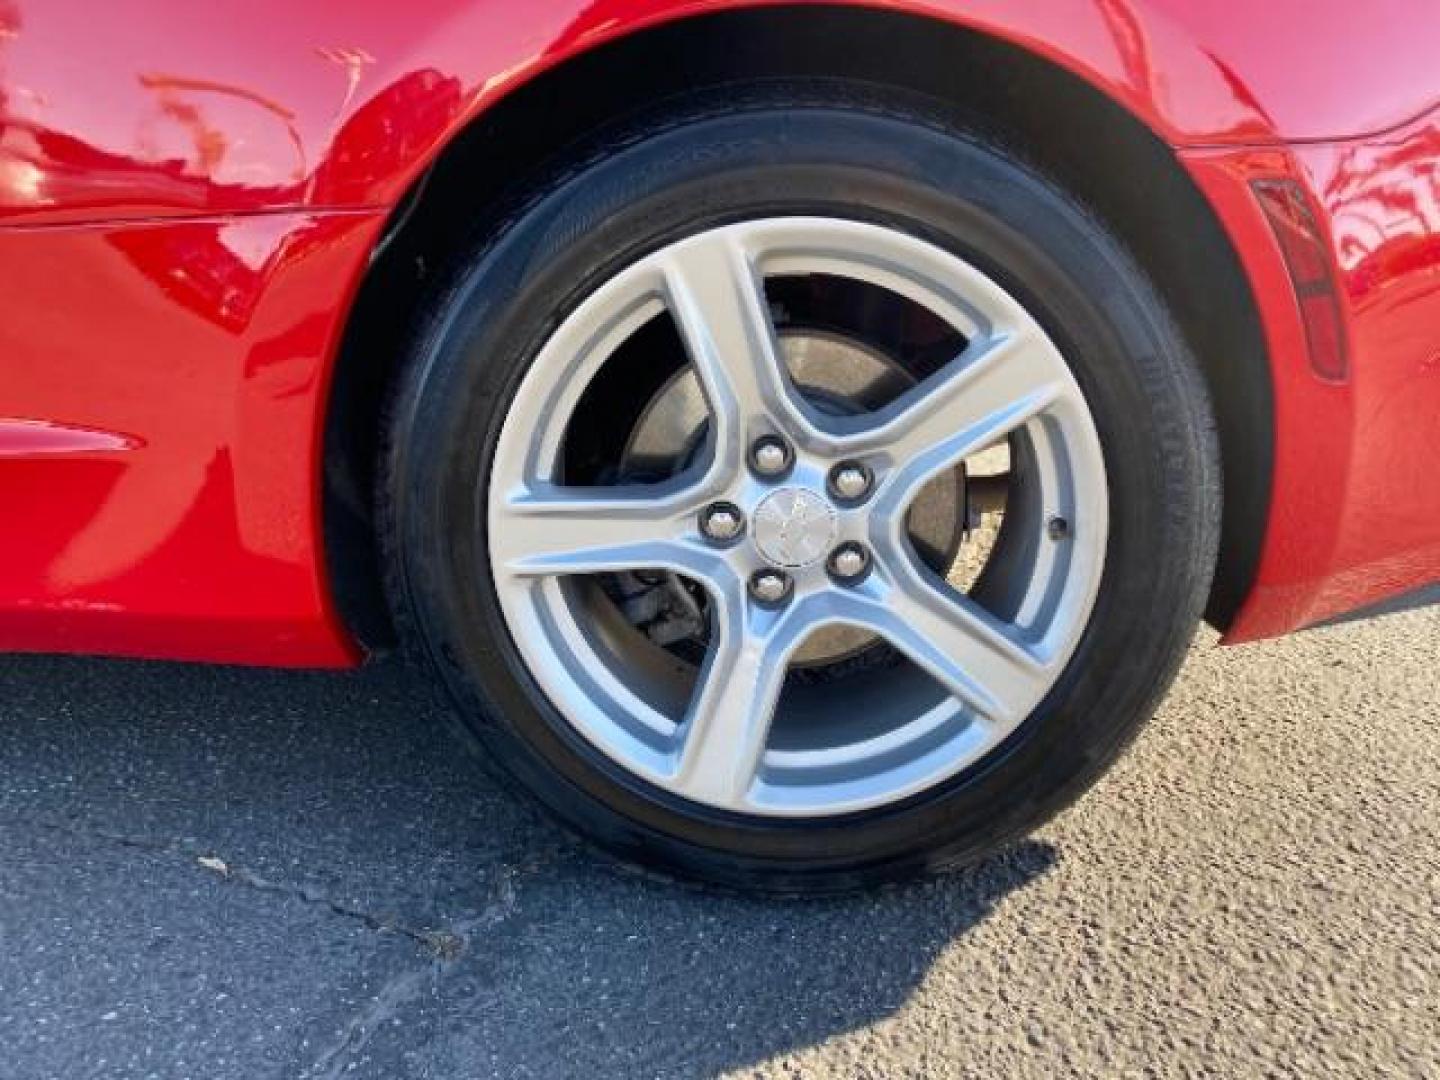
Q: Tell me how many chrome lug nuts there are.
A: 5